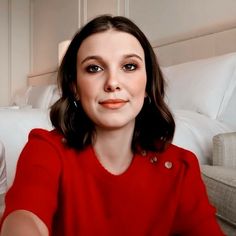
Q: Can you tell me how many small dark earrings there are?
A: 2